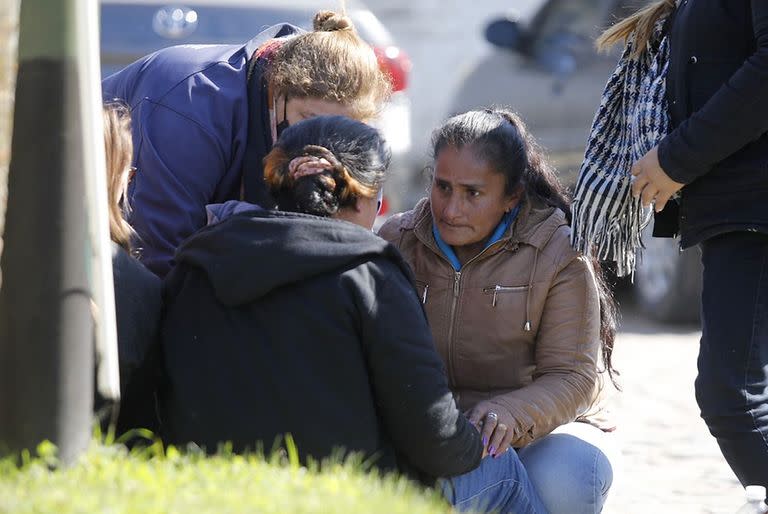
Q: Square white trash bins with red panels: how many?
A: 0